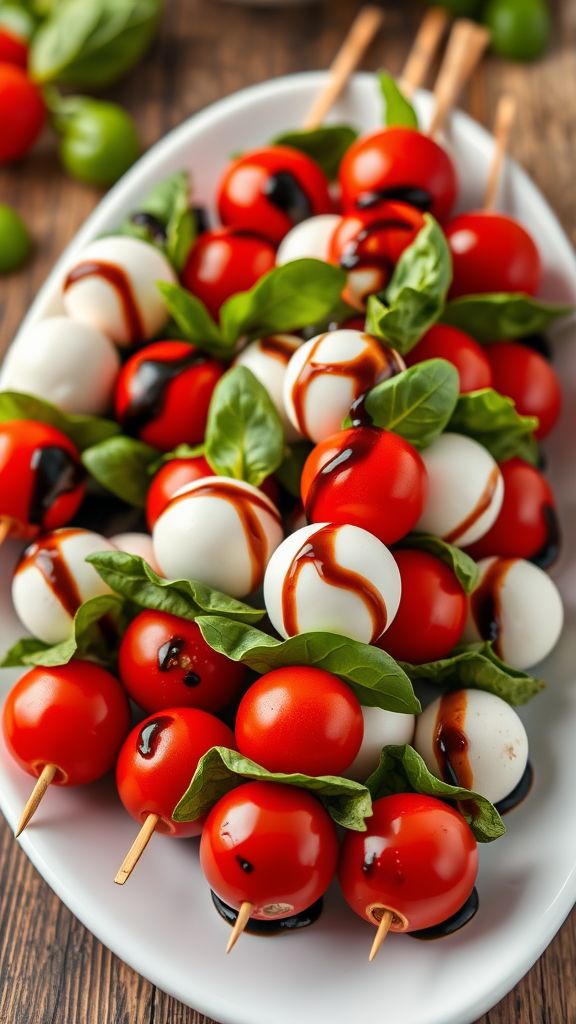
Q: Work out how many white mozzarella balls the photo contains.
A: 13